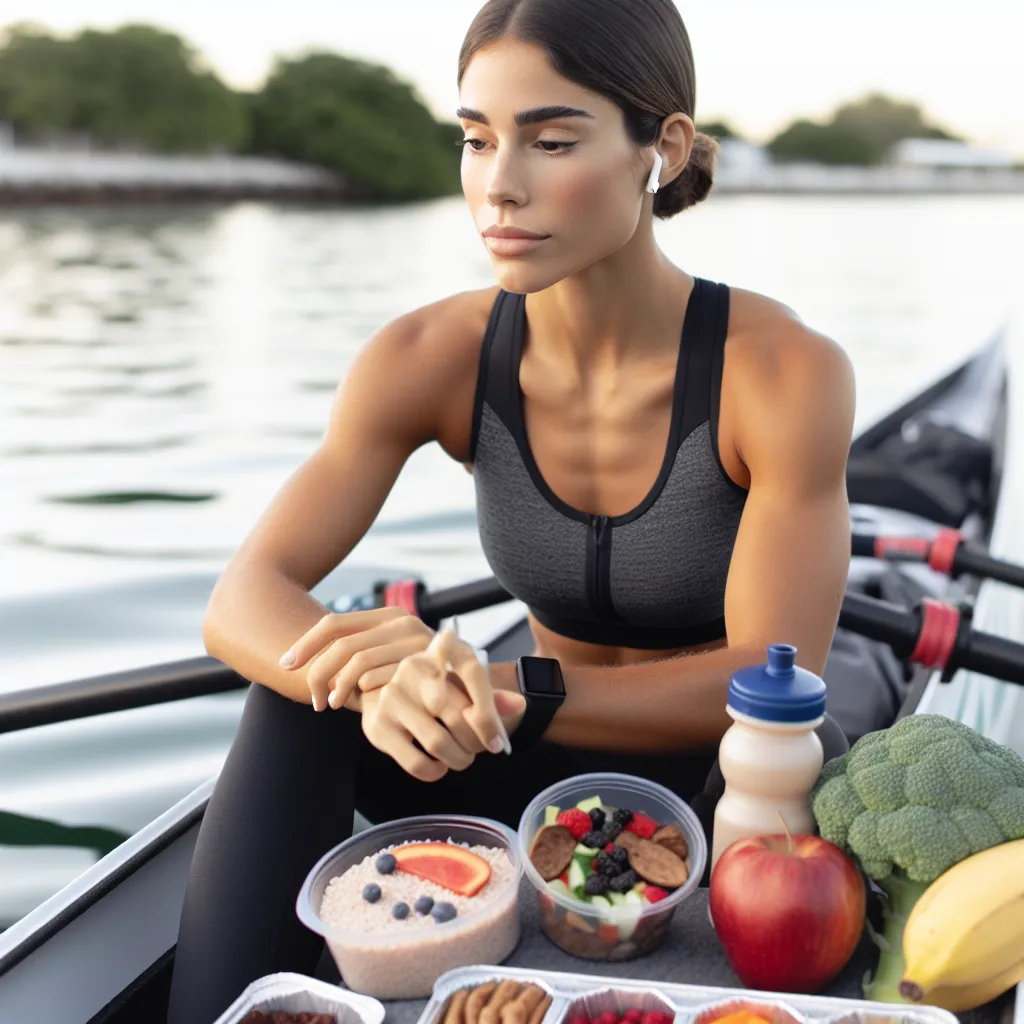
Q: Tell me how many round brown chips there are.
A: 3